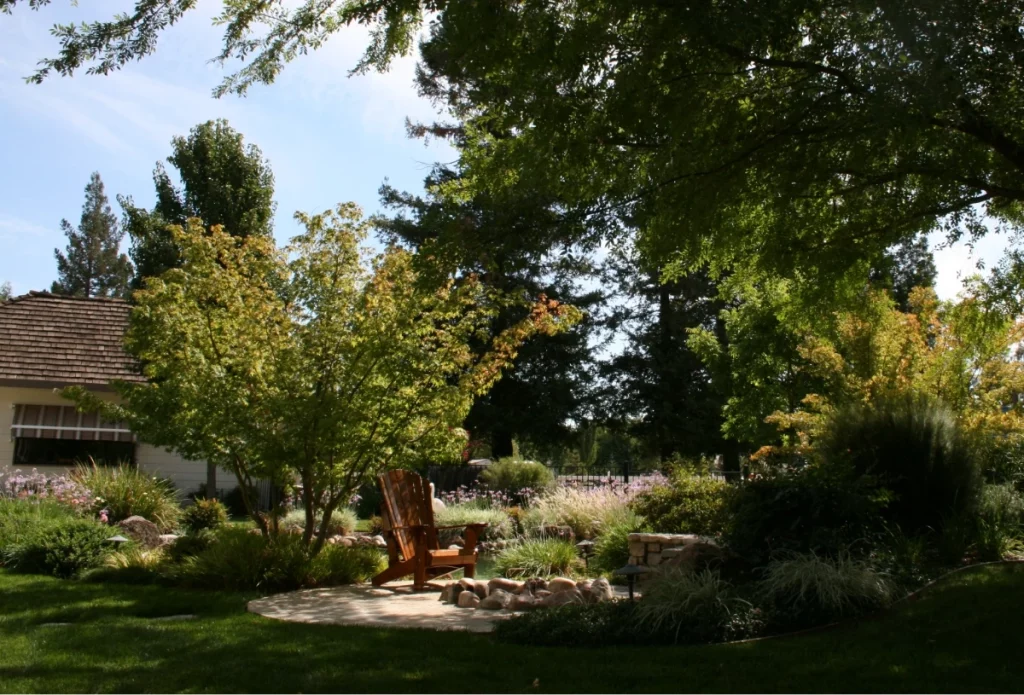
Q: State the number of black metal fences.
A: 1